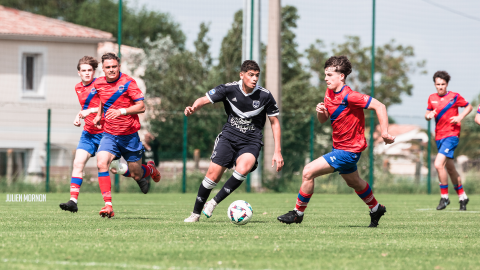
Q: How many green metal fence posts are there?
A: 7